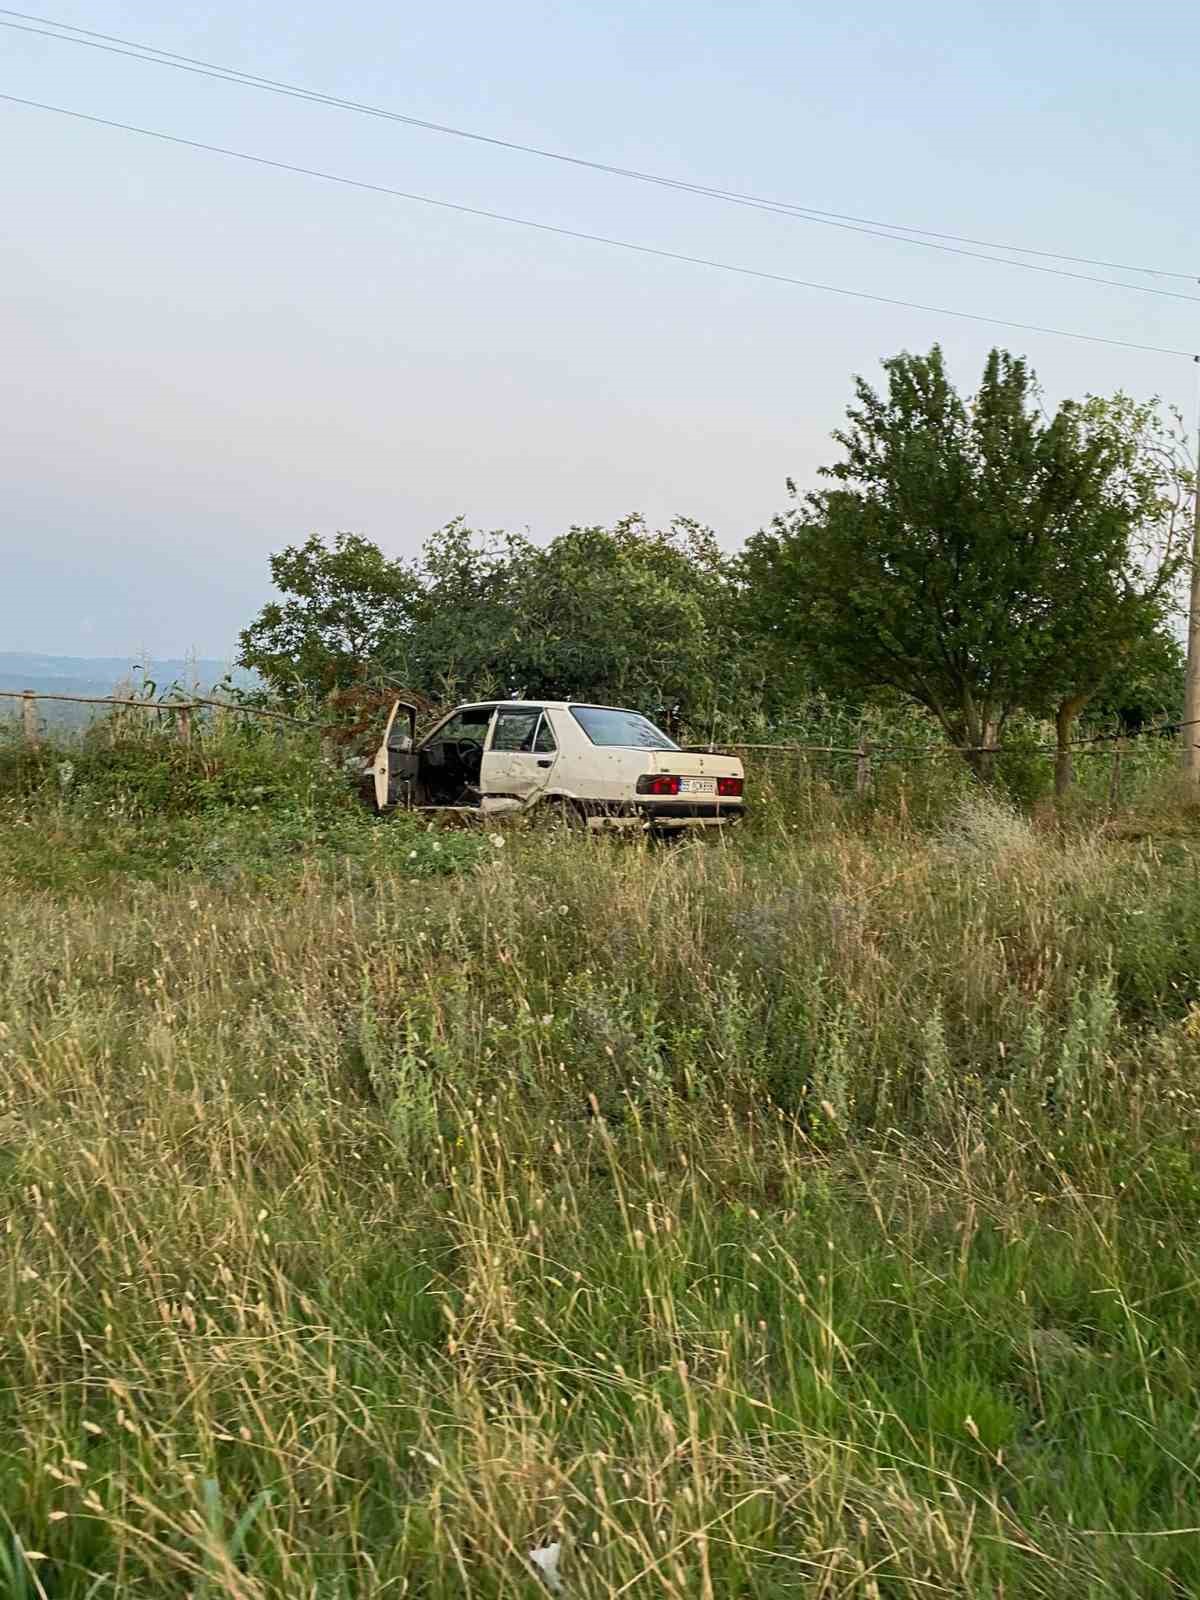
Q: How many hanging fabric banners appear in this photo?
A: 0